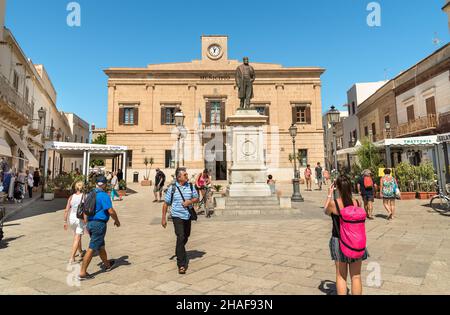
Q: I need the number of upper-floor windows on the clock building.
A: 5